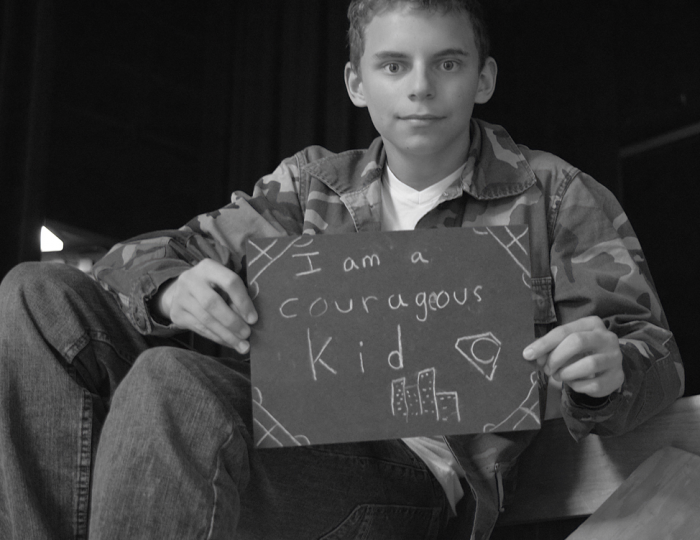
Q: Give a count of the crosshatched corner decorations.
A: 4